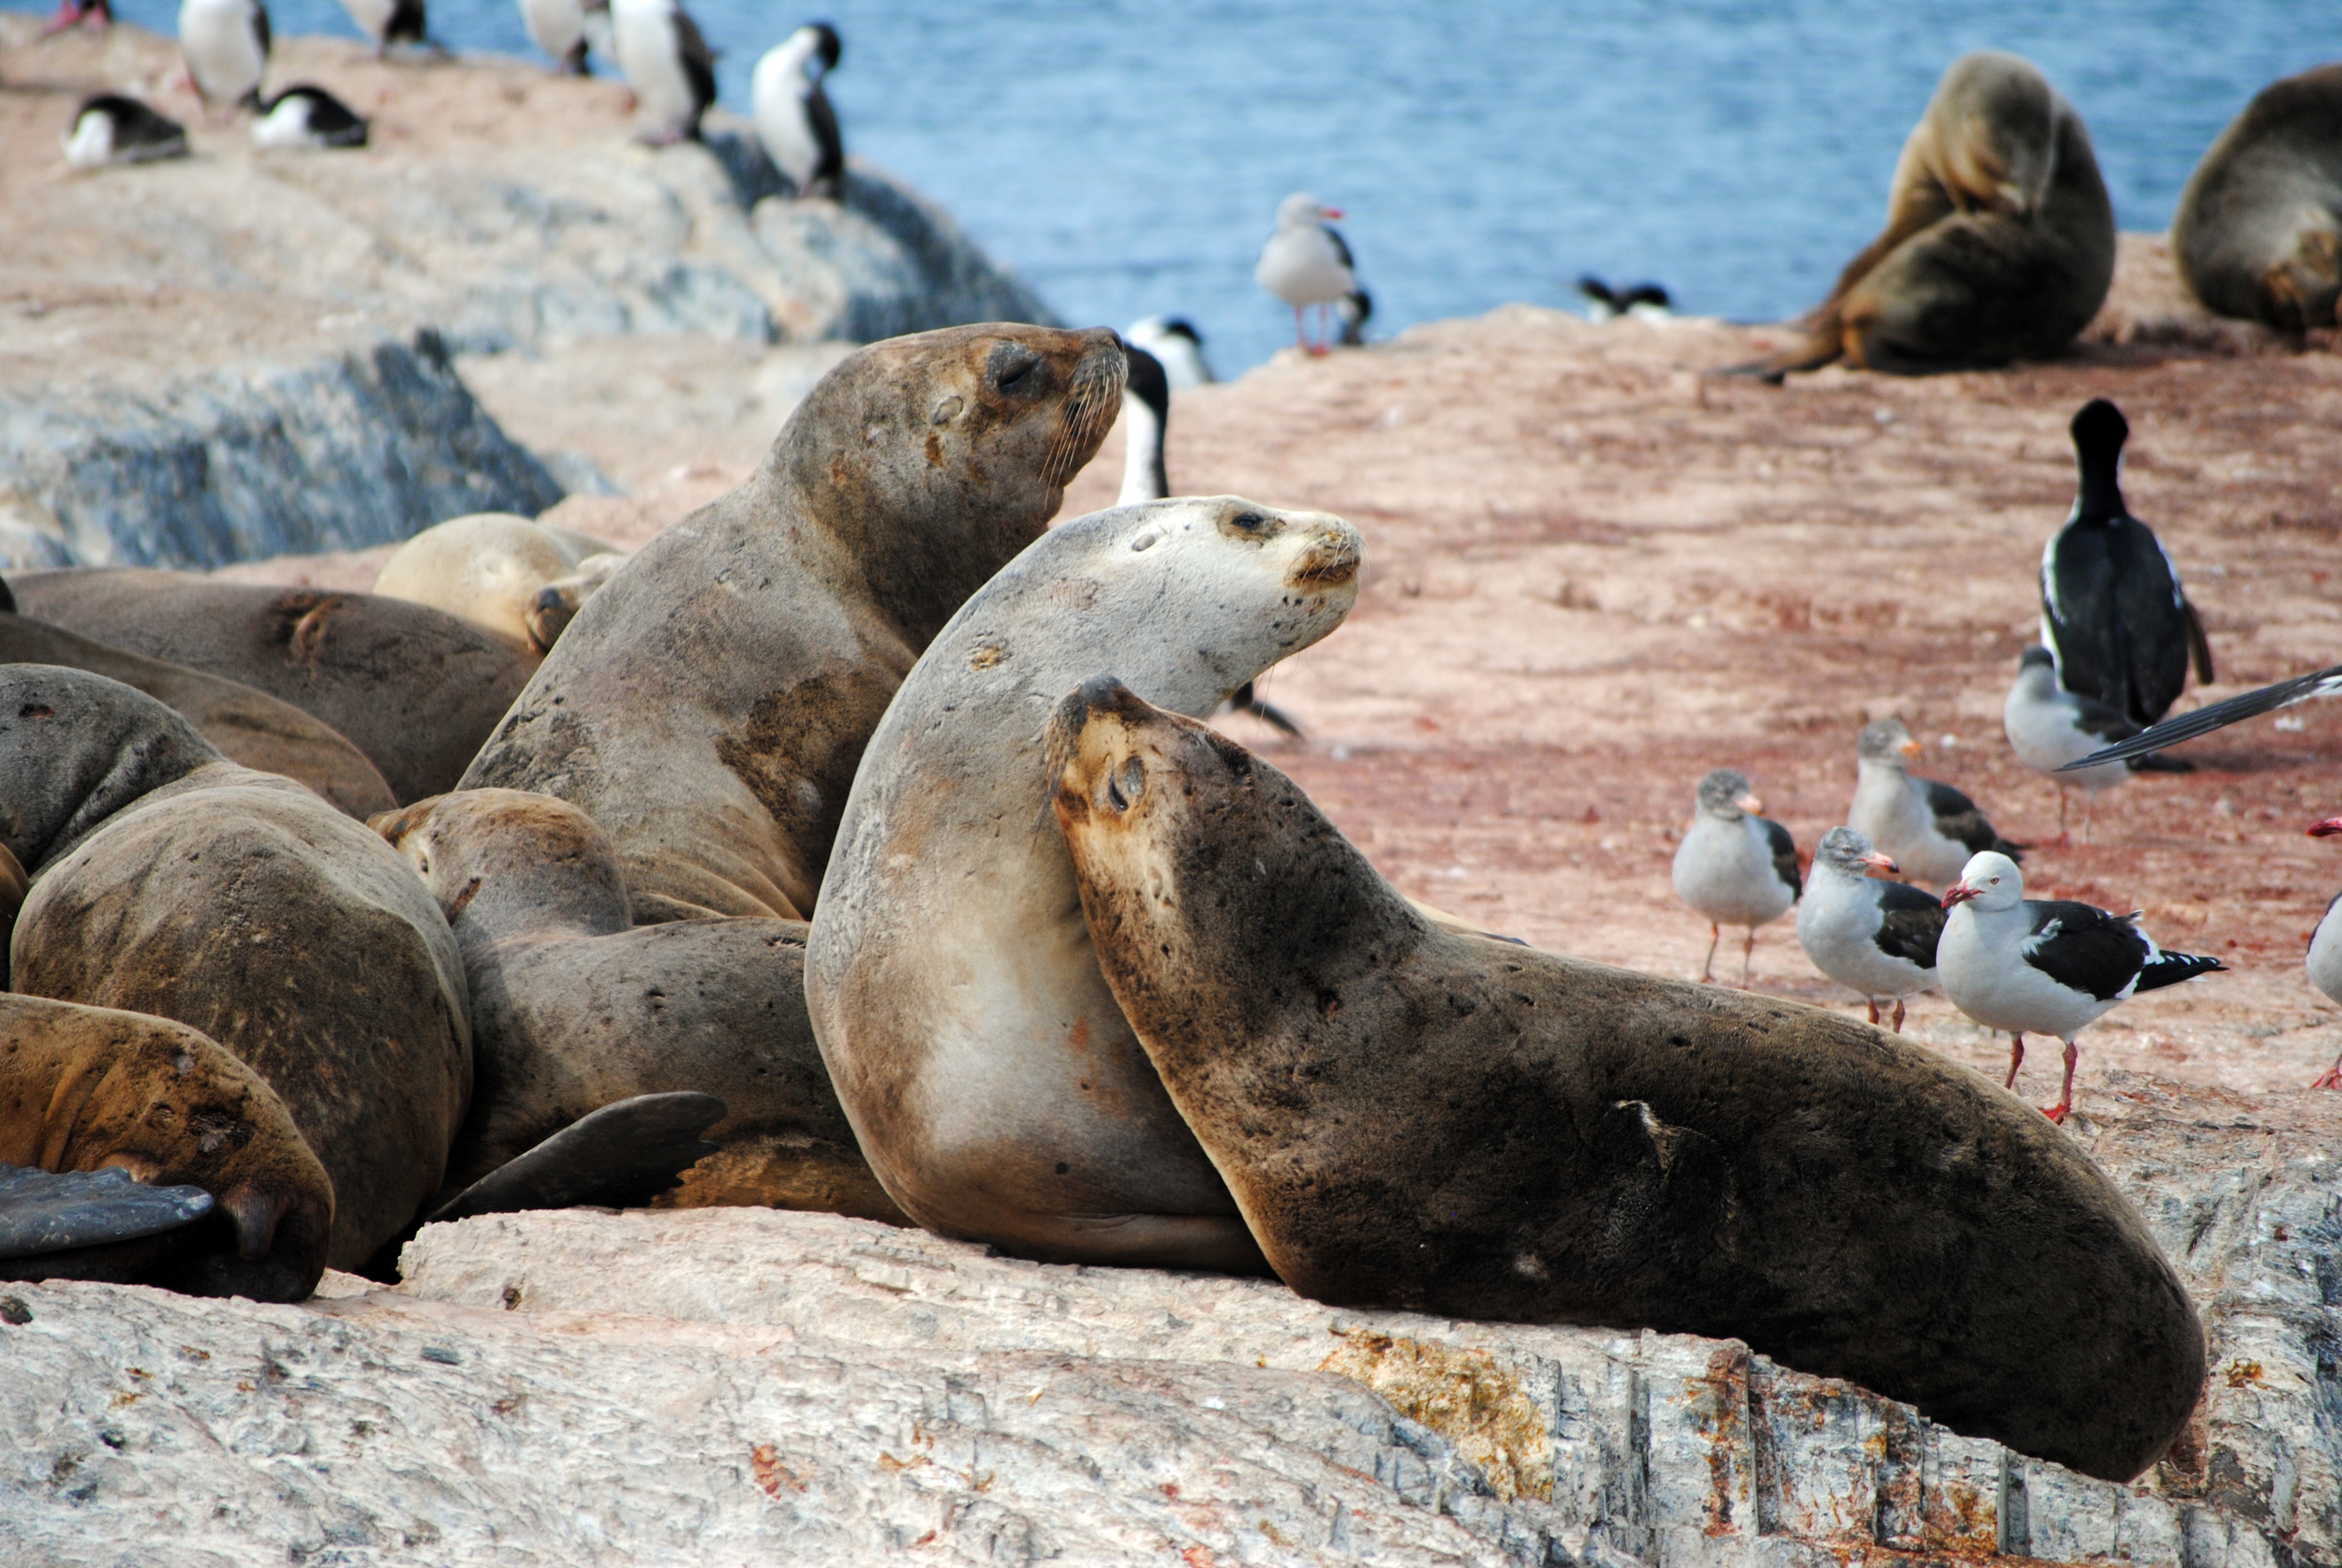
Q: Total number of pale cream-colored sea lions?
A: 2